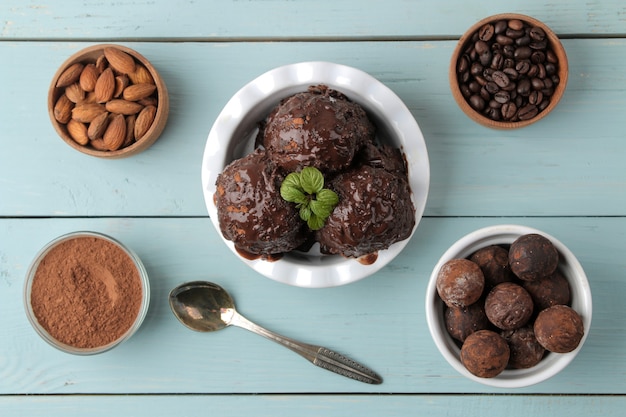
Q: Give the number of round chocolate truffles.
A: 9